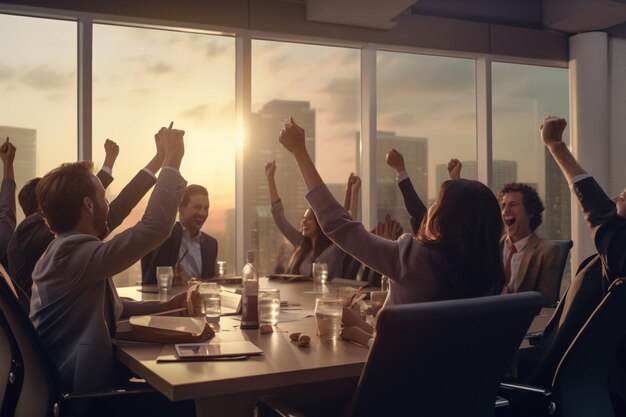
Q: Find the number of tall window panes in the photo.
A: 5